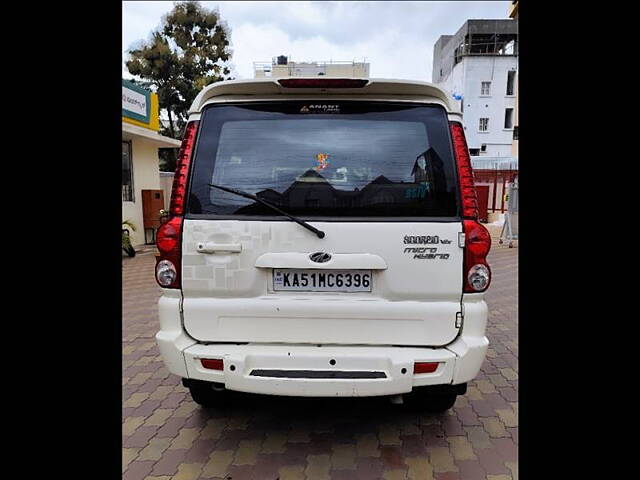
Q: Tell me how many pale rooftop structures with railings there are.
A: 1